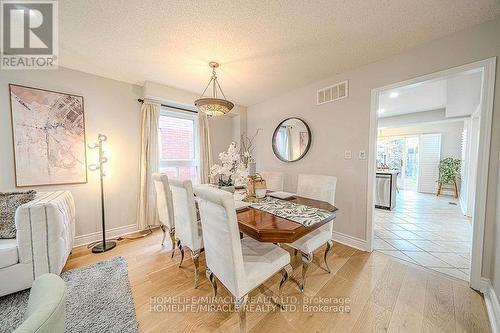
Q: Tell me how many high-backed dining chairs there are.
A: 5